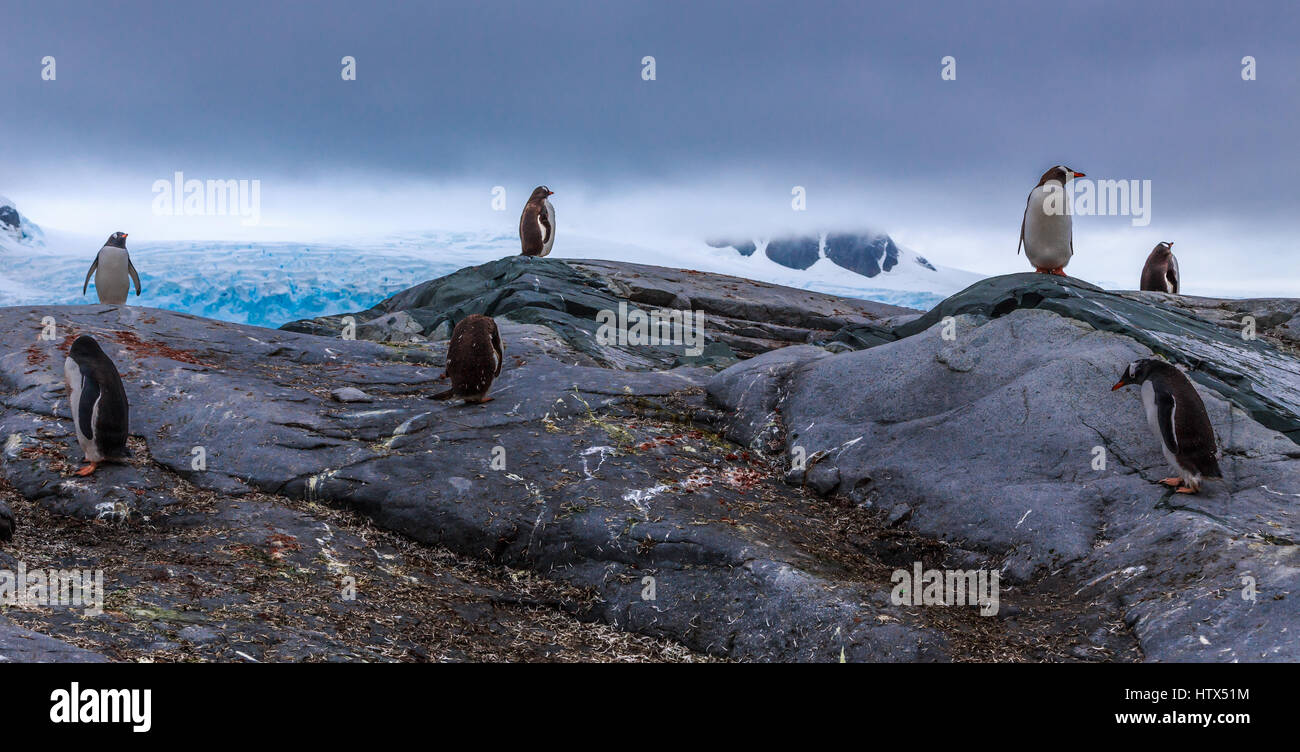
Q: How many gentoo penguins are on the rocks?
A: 7